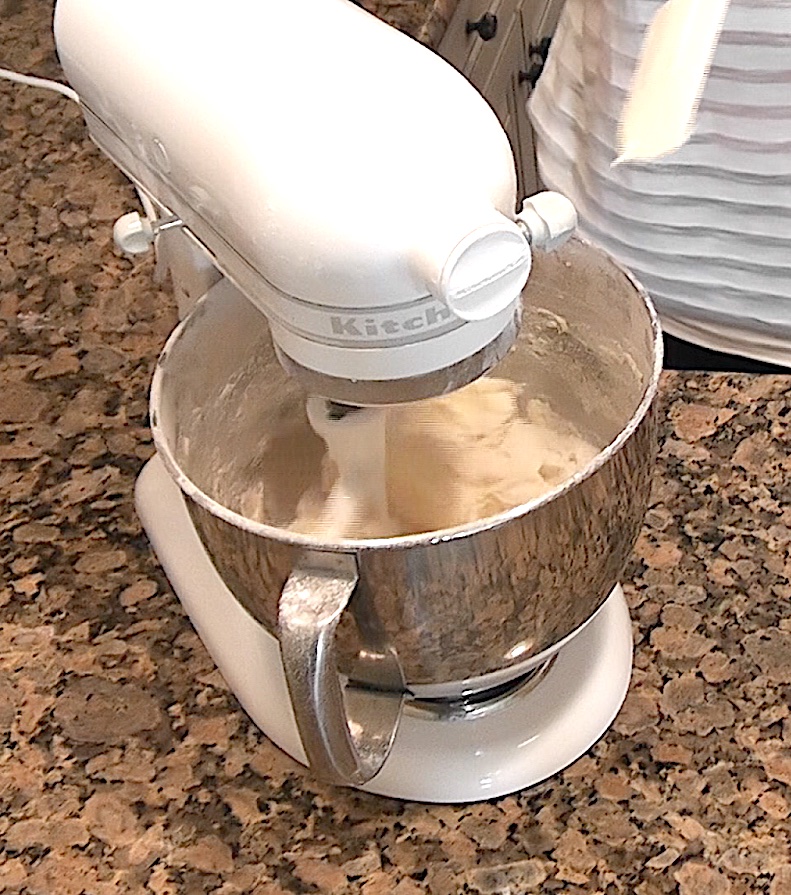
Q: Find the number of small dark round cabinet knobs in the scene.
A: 3